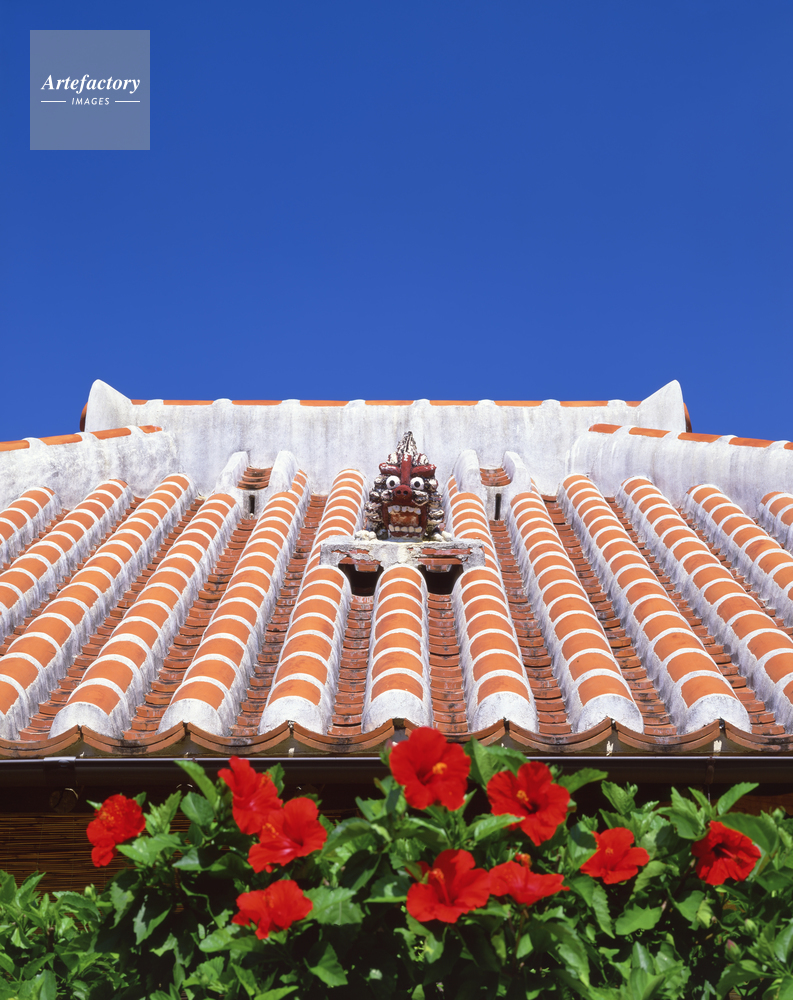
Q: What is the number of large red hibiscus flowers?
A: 10